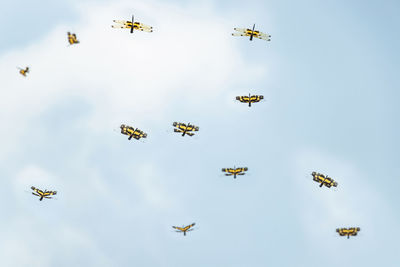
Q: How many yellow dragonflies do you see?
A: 12